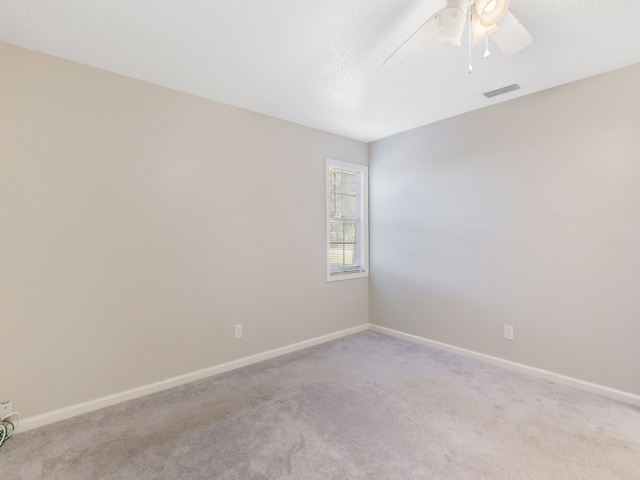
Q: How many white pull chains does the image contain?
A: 2